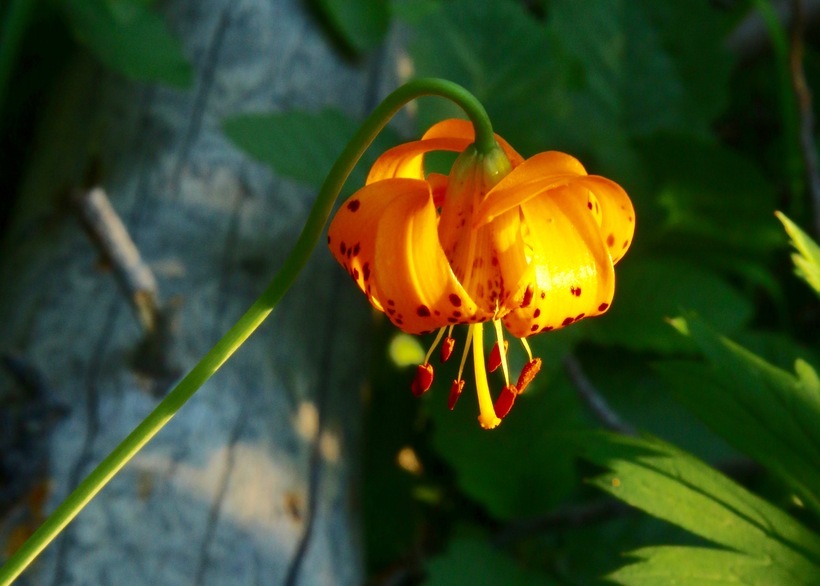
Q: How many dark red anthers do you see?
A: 6